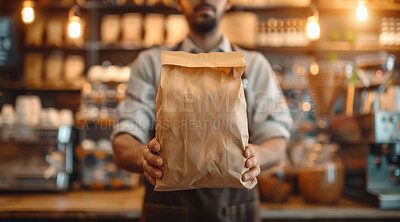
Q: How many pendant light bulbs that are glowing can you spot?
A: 4